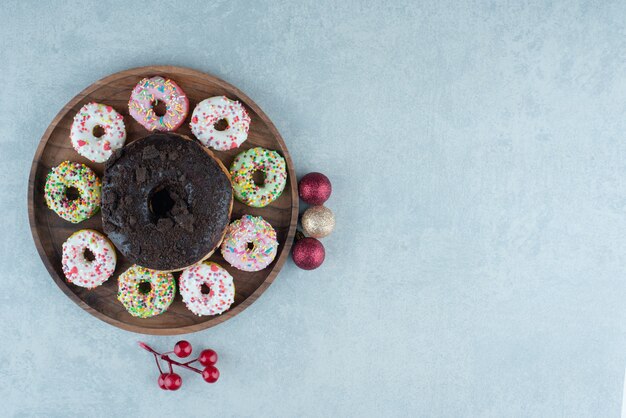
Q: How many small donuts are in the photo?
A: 9